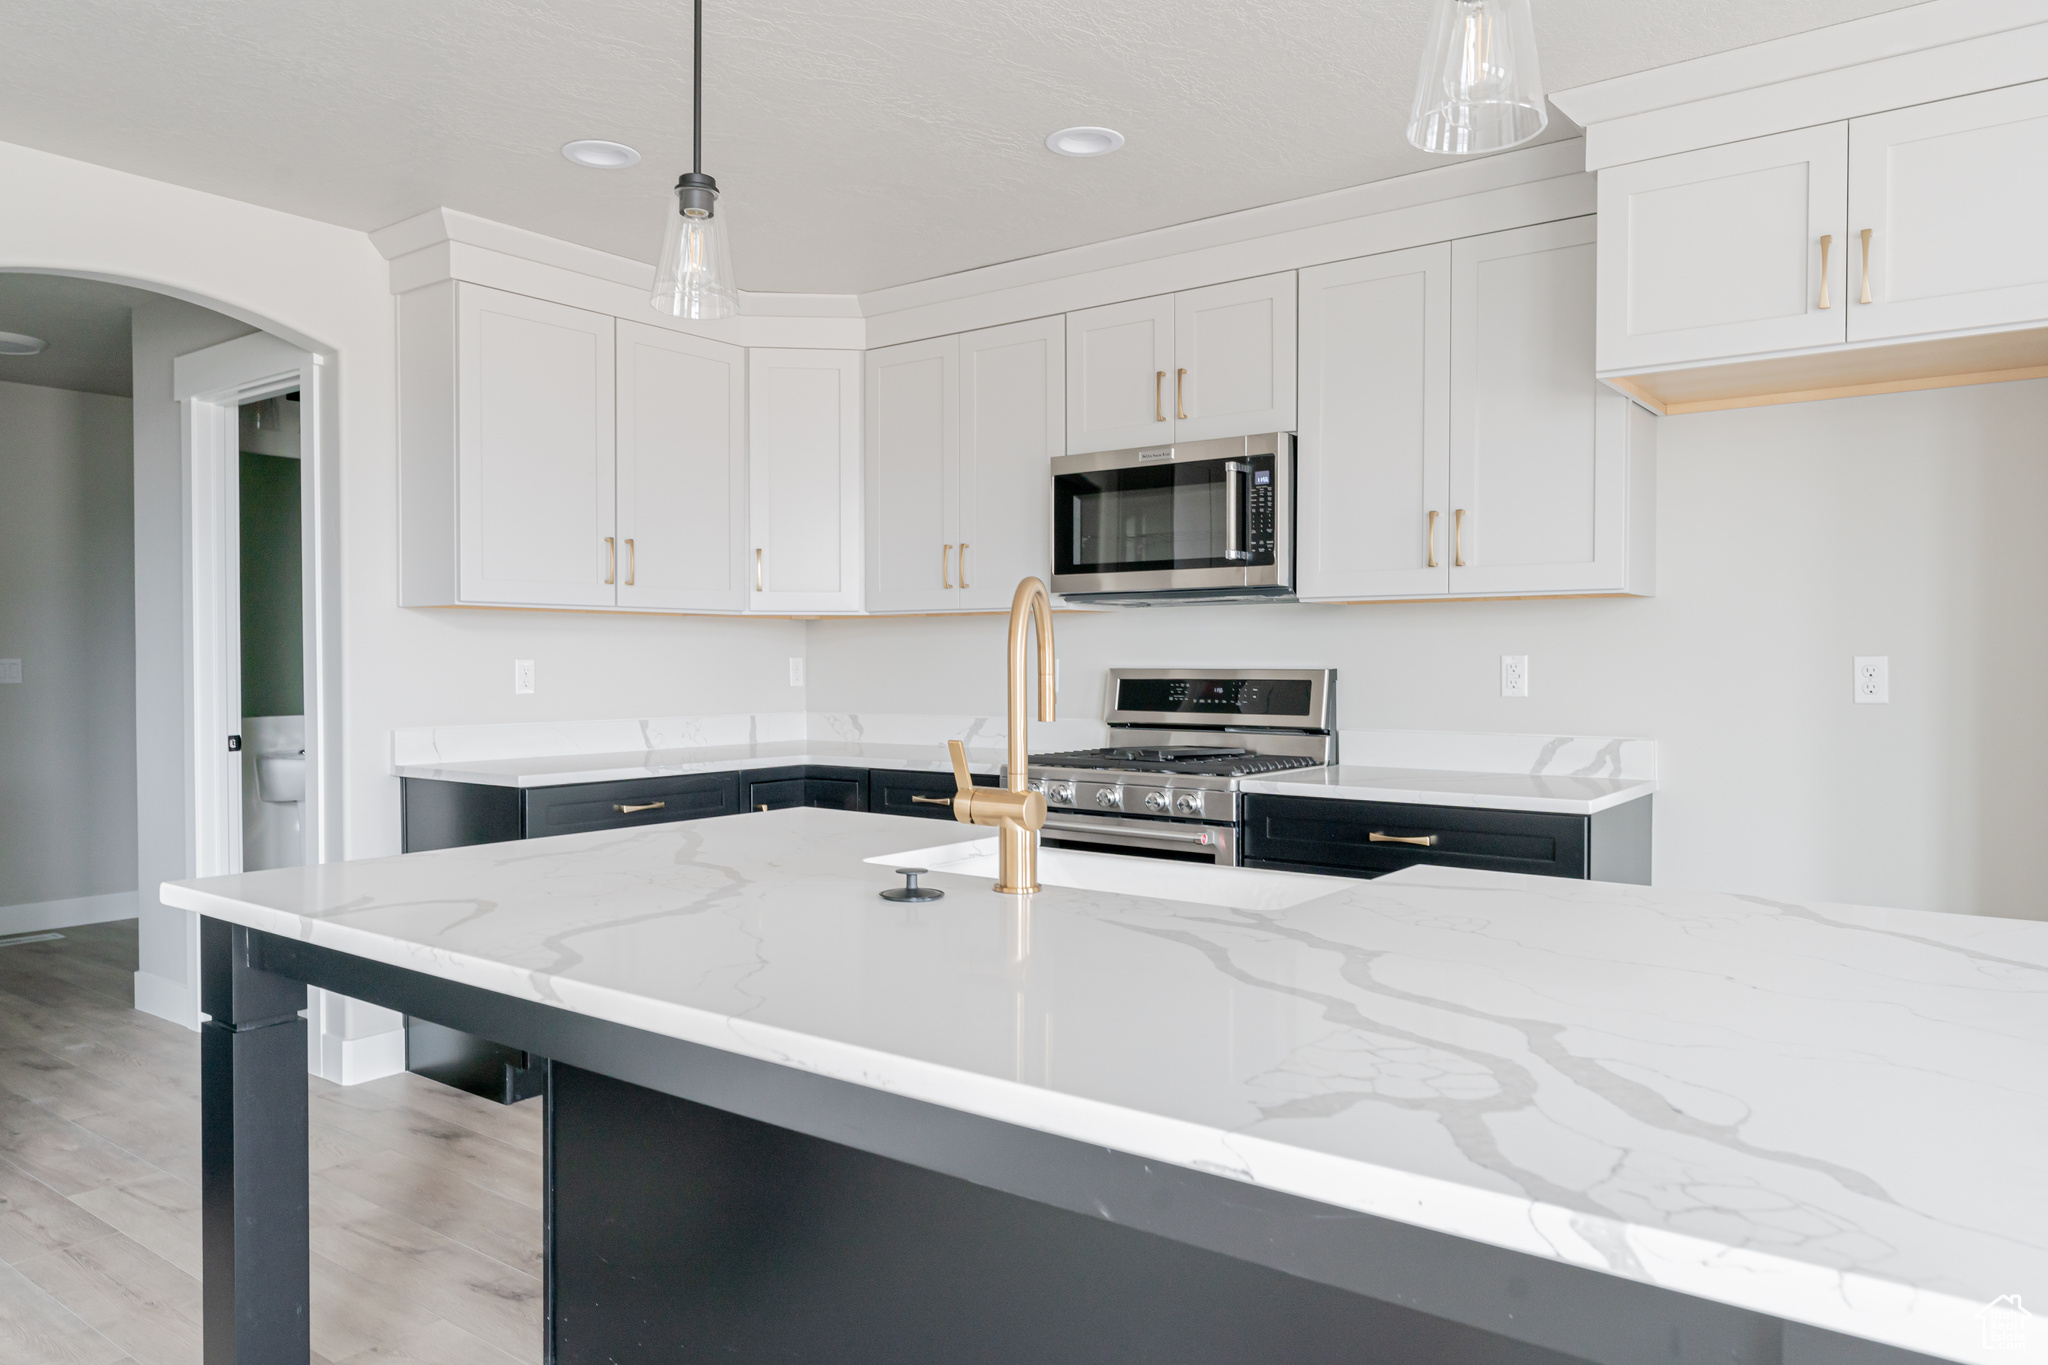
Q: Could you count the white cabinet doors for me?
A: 11